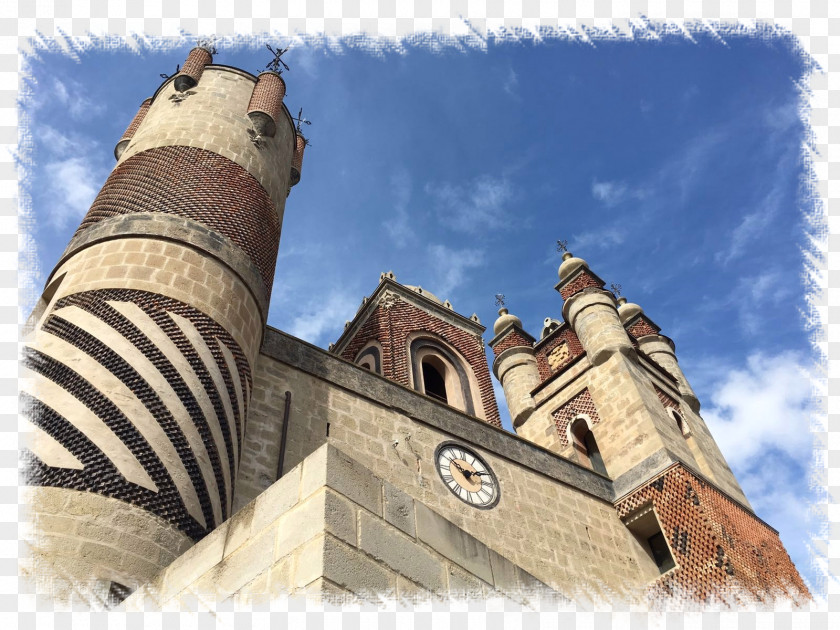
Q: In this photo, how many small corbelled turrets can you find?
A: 7